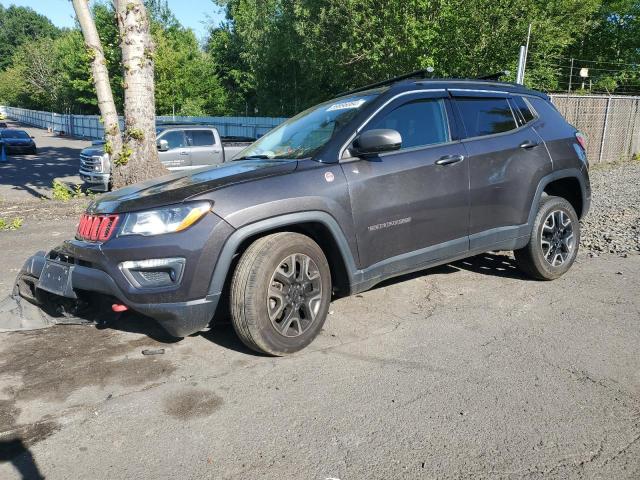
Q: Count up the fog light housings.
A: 1